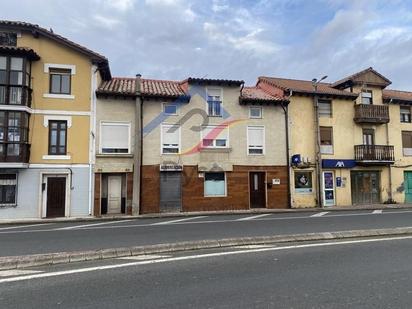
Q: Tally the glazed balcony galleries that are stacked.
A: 2